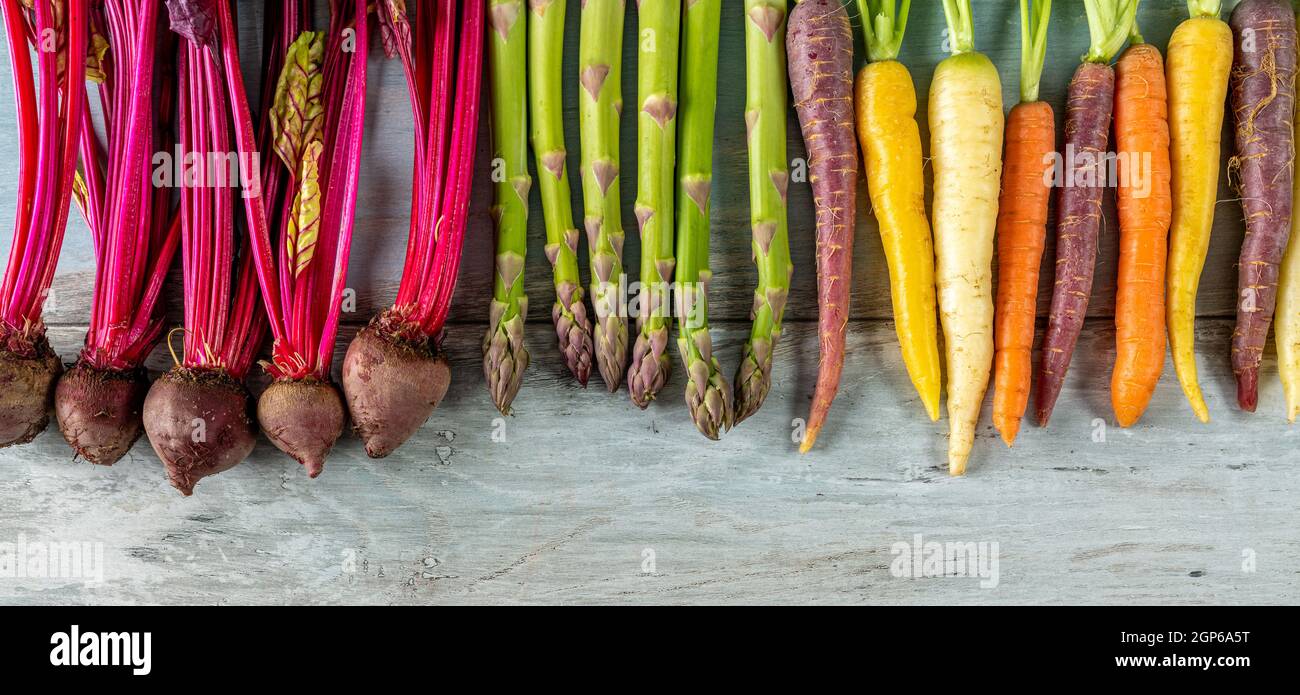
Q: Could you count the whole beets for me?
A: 4